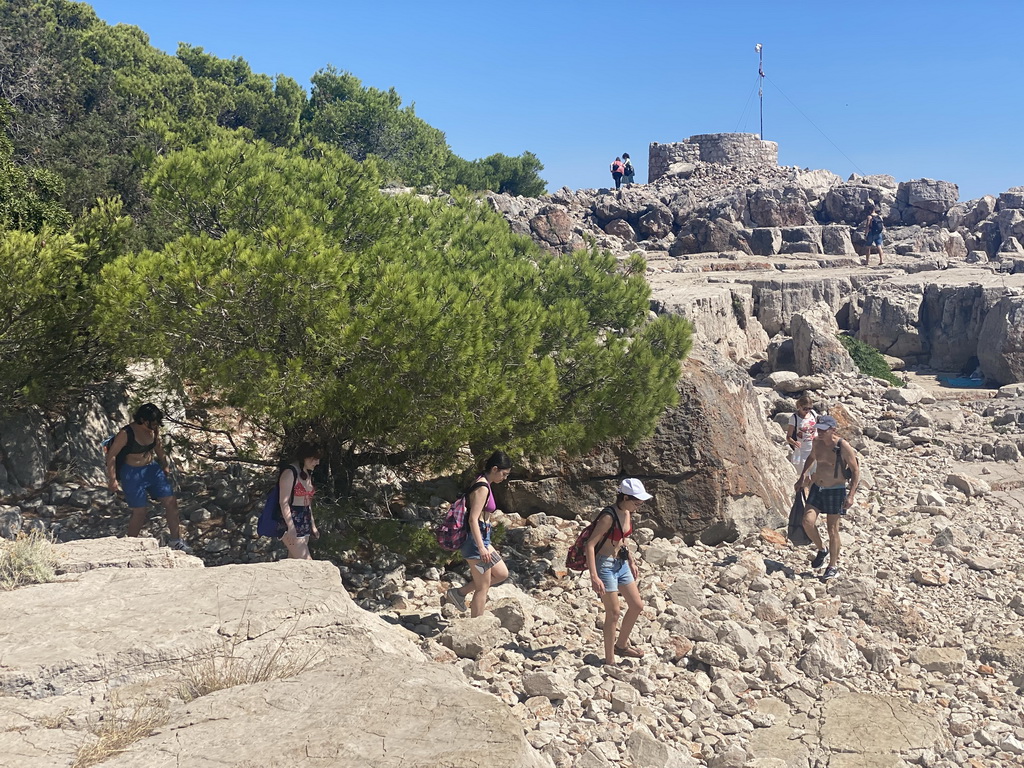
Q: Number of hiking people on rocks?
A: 9